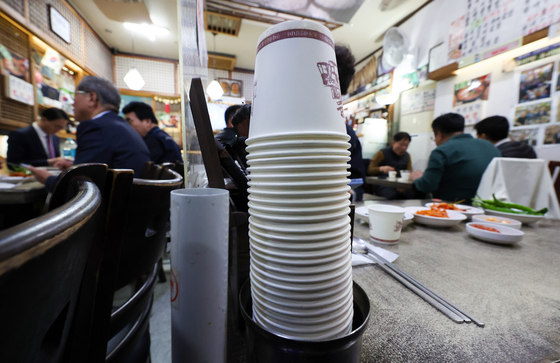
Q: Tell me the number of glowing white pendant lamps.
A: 2